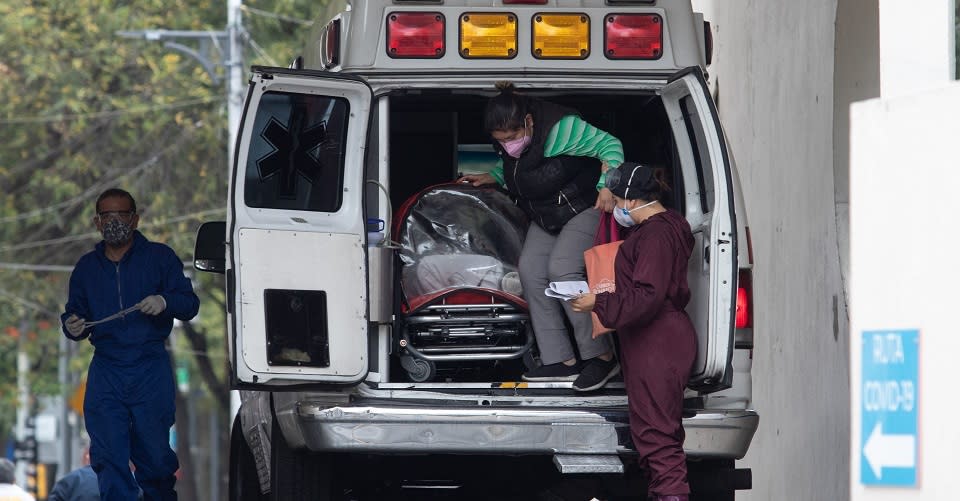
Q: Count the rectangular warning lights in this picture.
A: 4